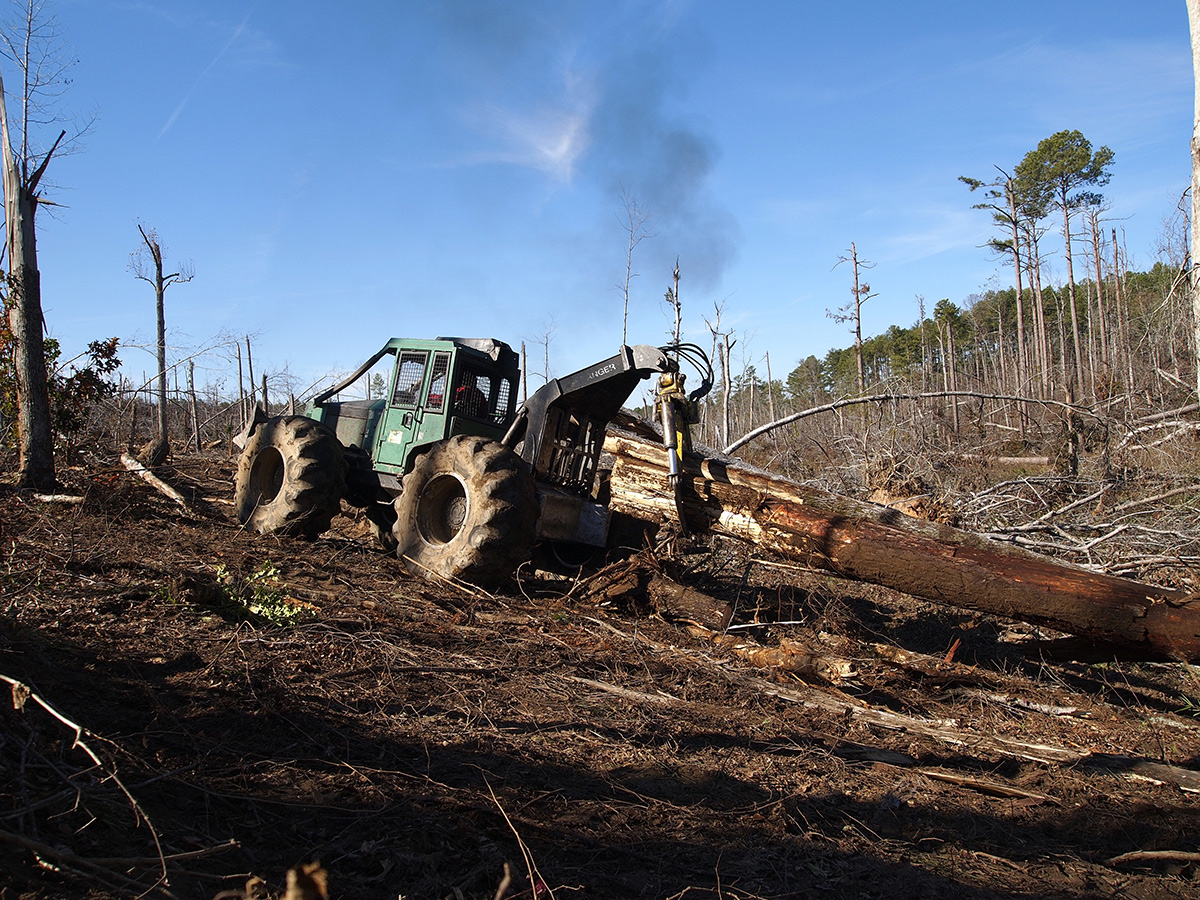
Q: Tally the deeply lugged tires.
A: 2